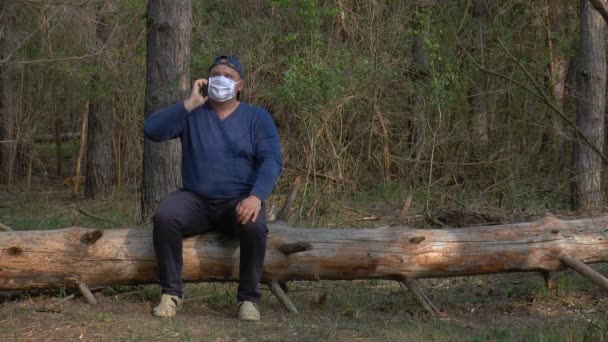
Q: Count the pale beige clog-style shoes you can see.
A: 2